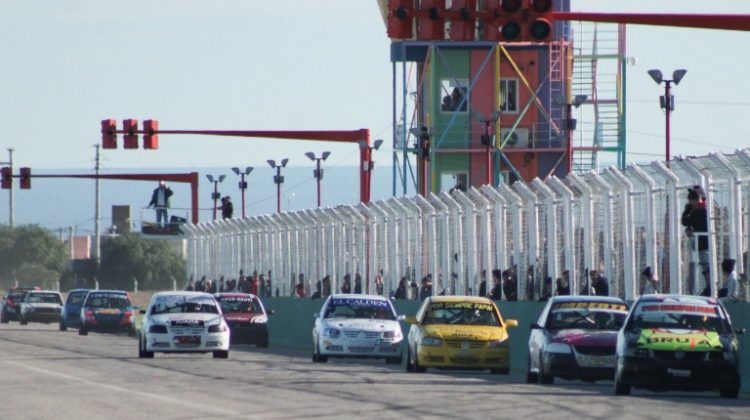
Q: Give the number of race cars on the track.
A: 10